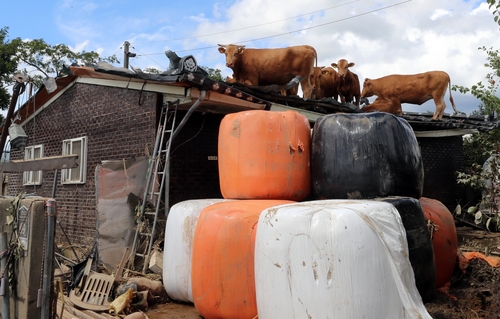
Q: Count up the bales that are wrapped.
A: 7